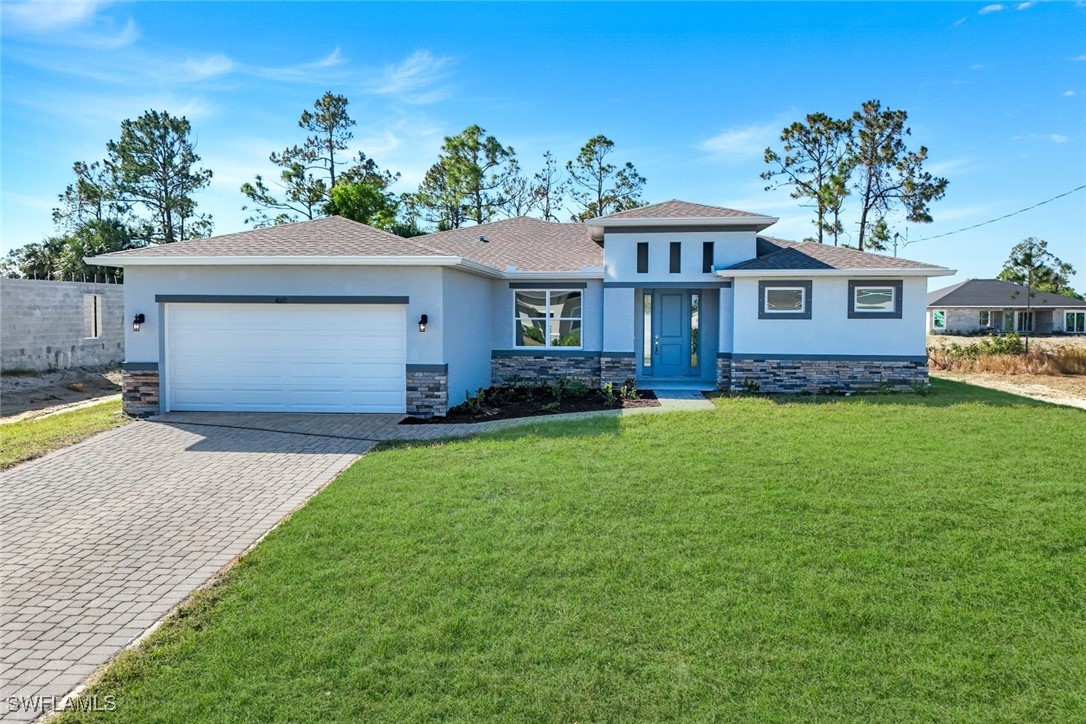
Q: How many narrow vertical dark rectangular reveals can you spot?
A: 3